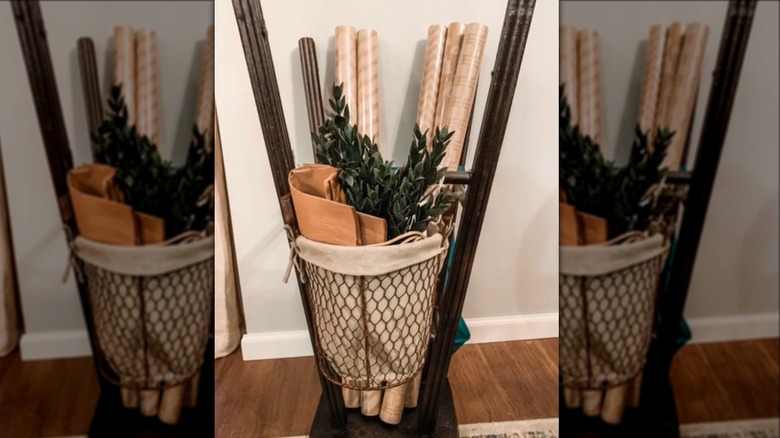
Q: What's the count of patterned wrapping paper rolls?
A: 5